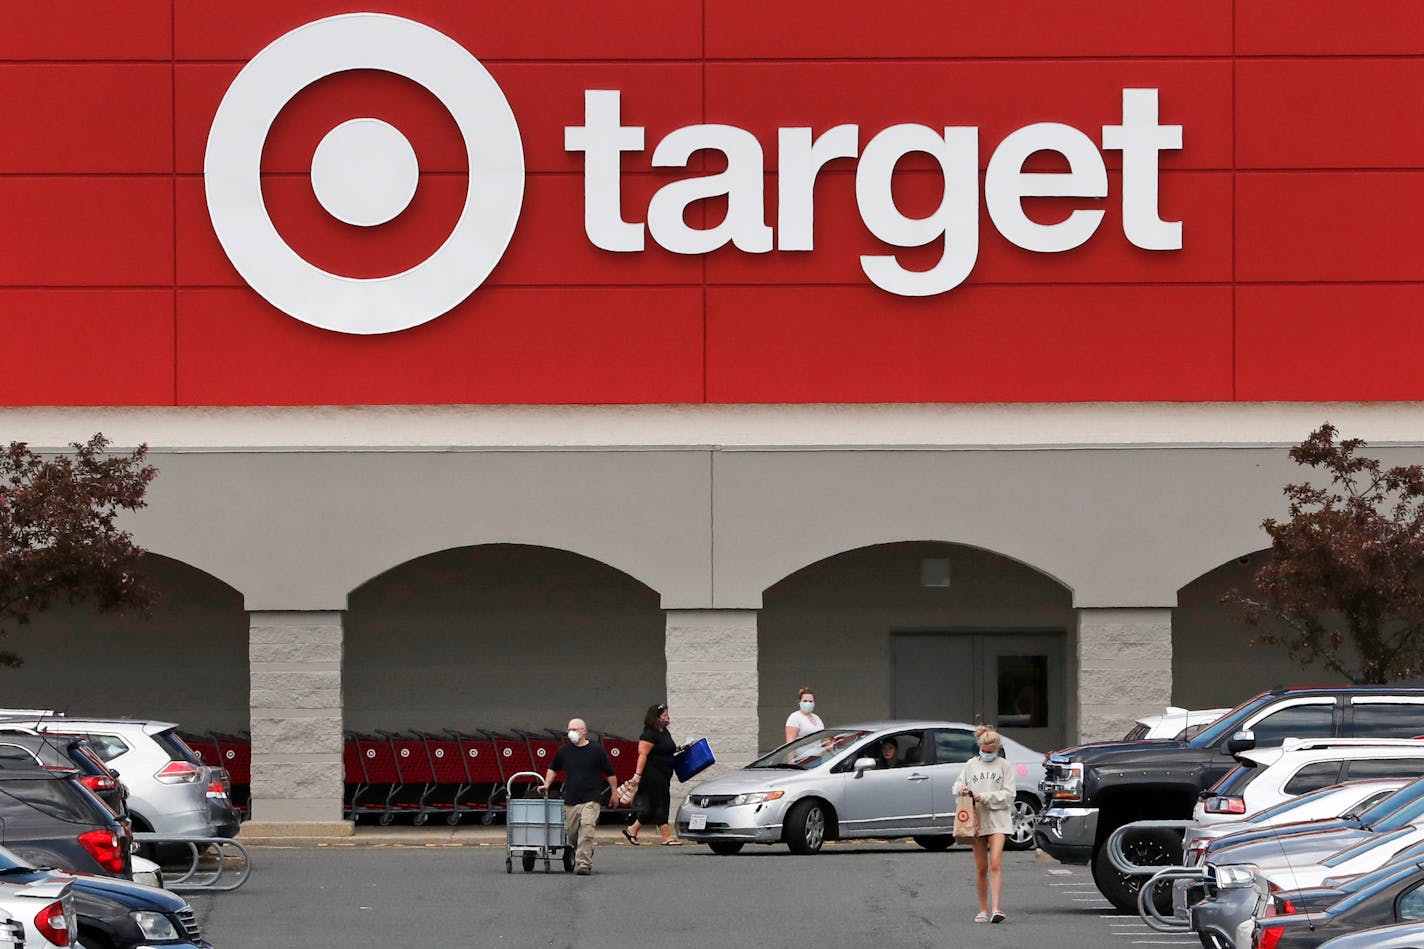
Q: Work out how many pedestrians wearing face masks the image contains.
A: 4